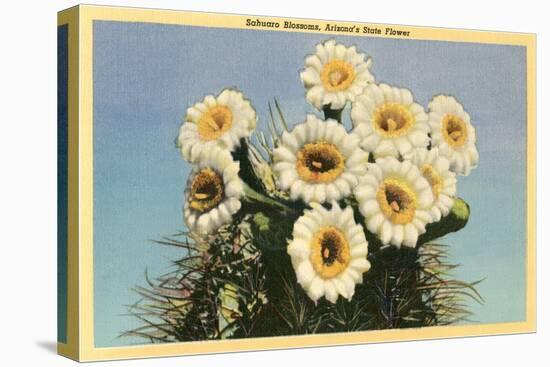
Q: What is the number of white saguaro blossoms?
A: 9